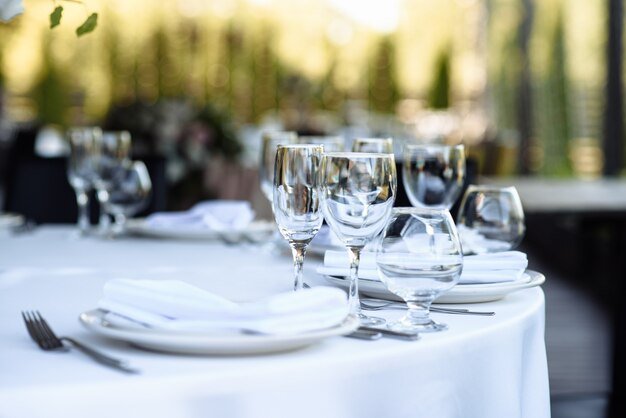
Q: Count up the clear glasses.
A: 11